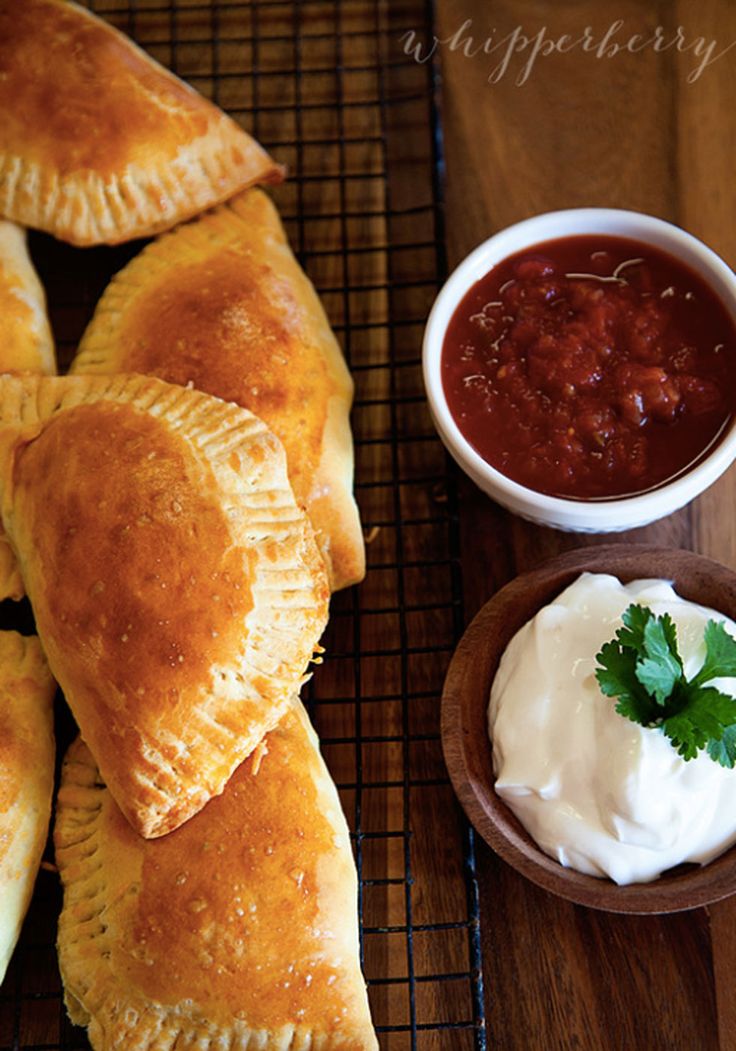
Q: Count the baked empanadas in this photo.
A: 6